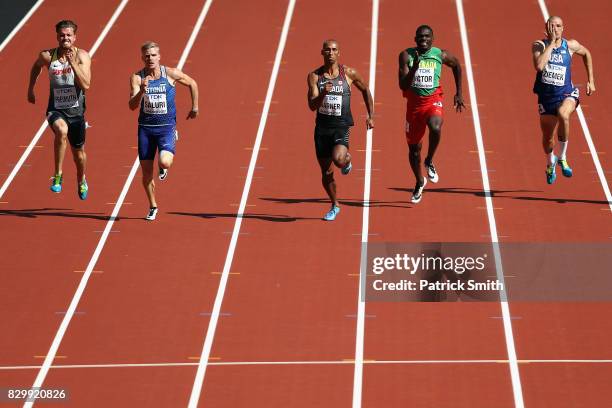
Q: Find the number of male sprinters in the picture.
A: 5